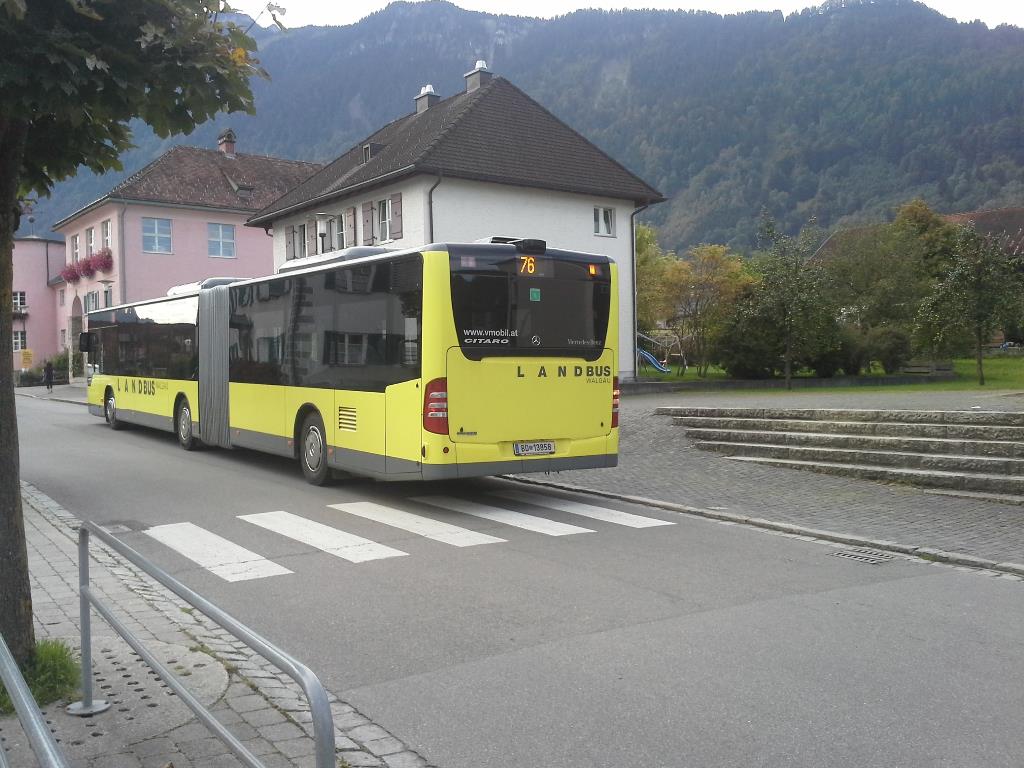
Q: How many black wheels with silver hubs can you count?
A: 3